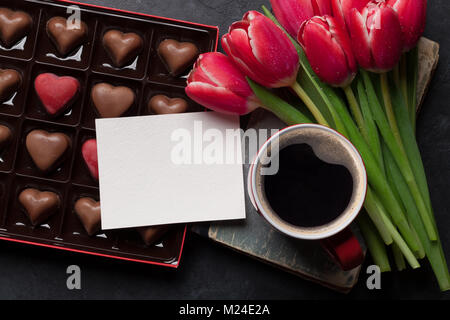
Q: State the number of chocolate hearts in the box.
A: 14